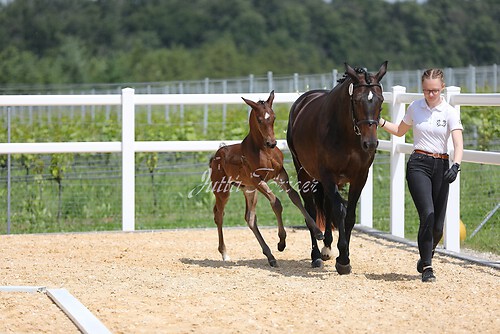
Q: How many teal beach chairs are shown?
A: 0